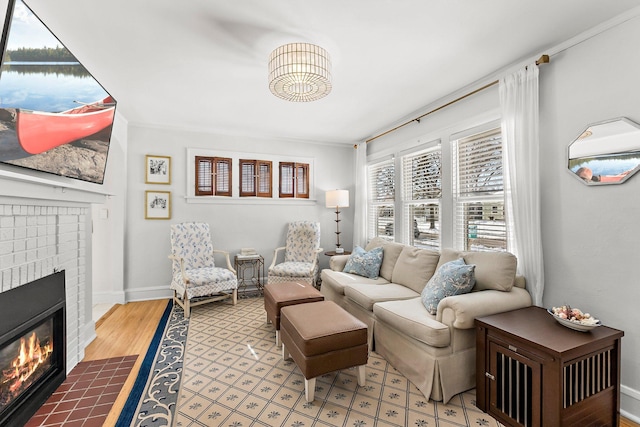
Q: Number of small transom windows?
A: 3